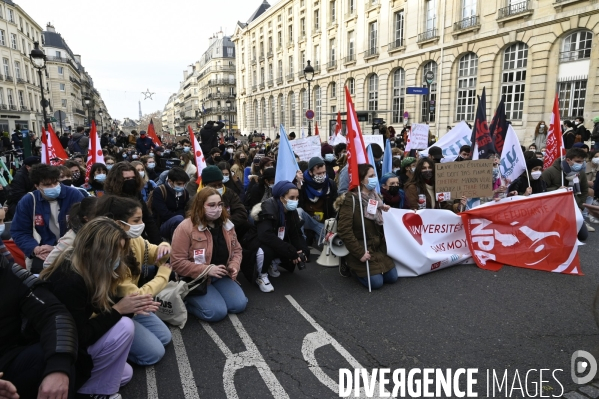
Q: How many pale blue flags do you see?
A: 3